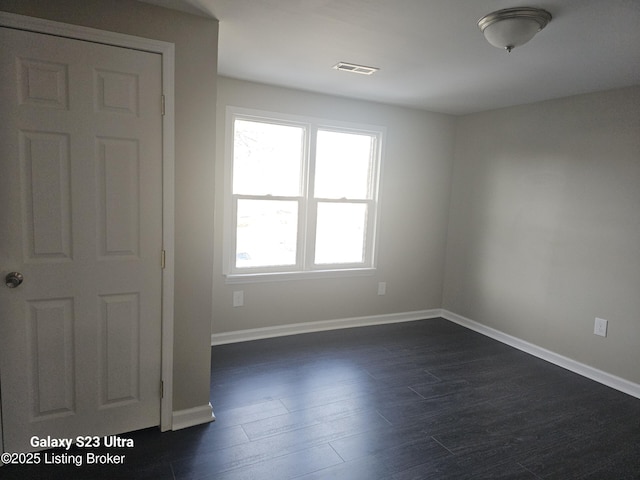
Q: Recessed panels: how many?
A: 6